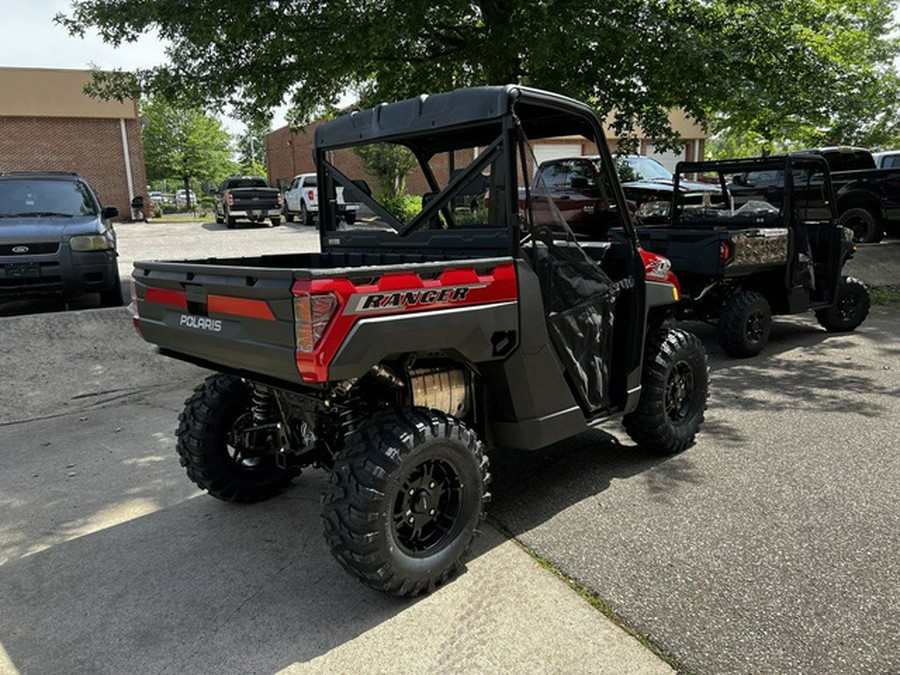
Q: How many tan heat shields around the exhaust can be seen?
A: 1